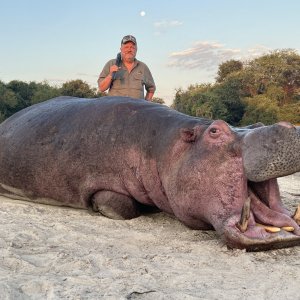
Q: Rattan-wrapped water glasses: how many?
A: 0